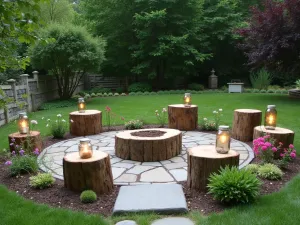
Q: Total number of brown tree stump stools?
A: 7